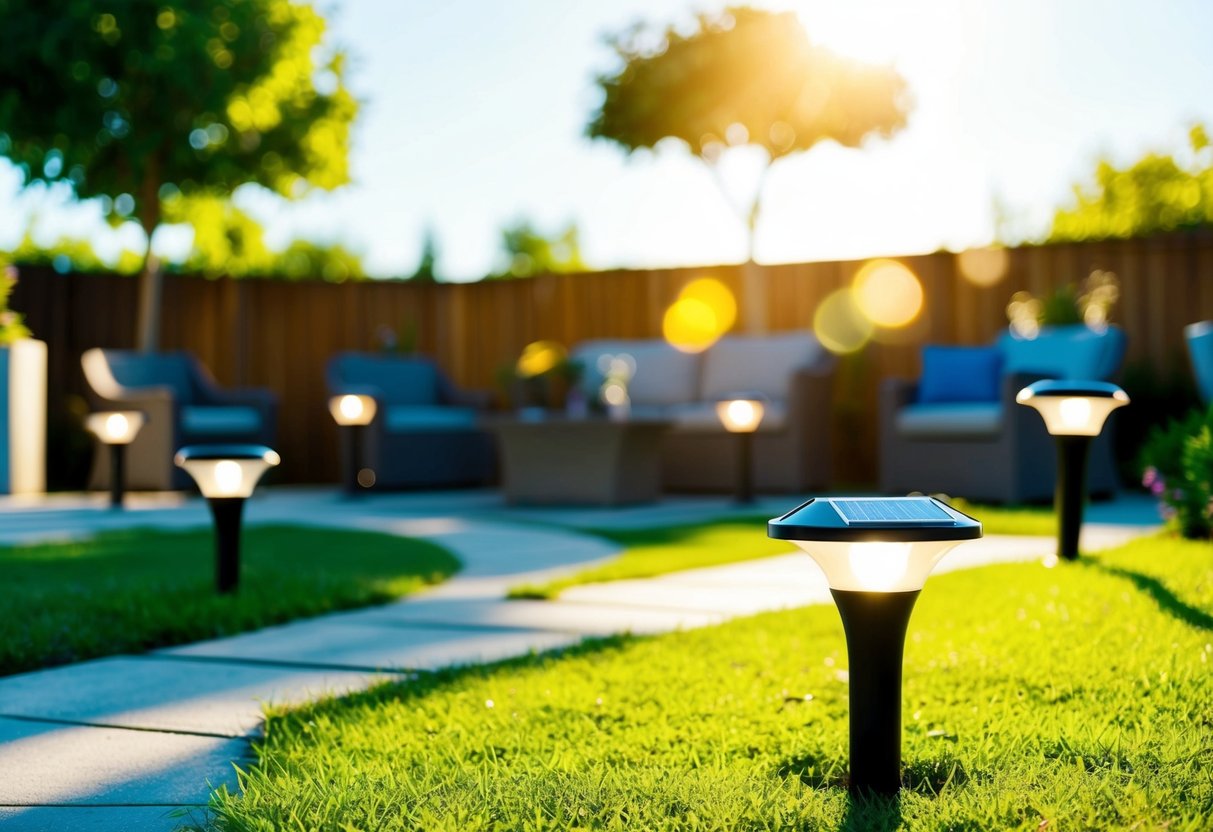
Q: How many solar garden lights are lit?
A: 6